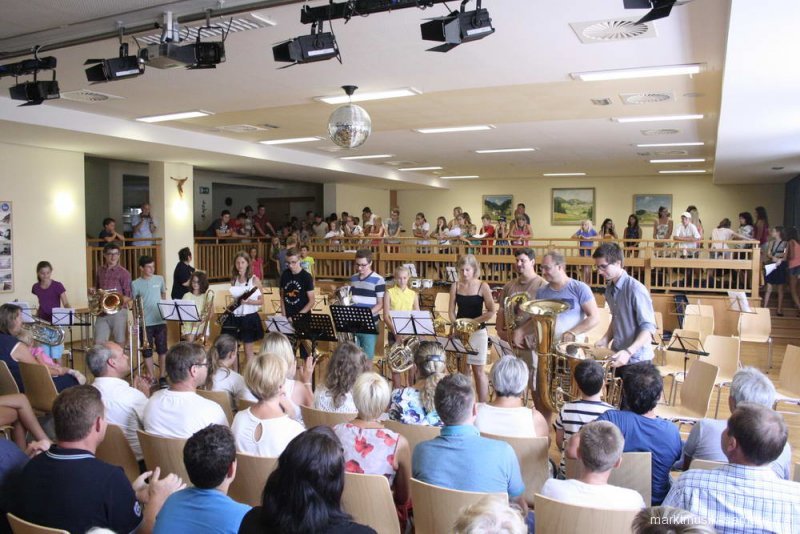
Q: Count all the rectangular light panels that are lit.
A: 14